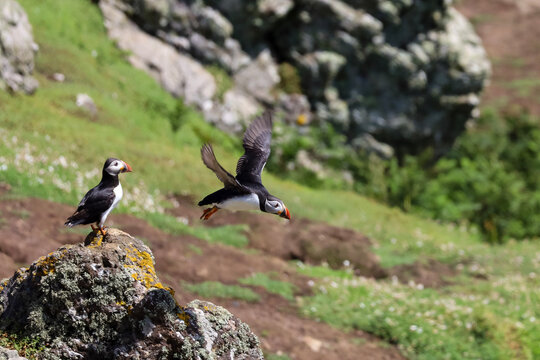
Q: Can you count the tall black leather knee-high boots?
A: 0